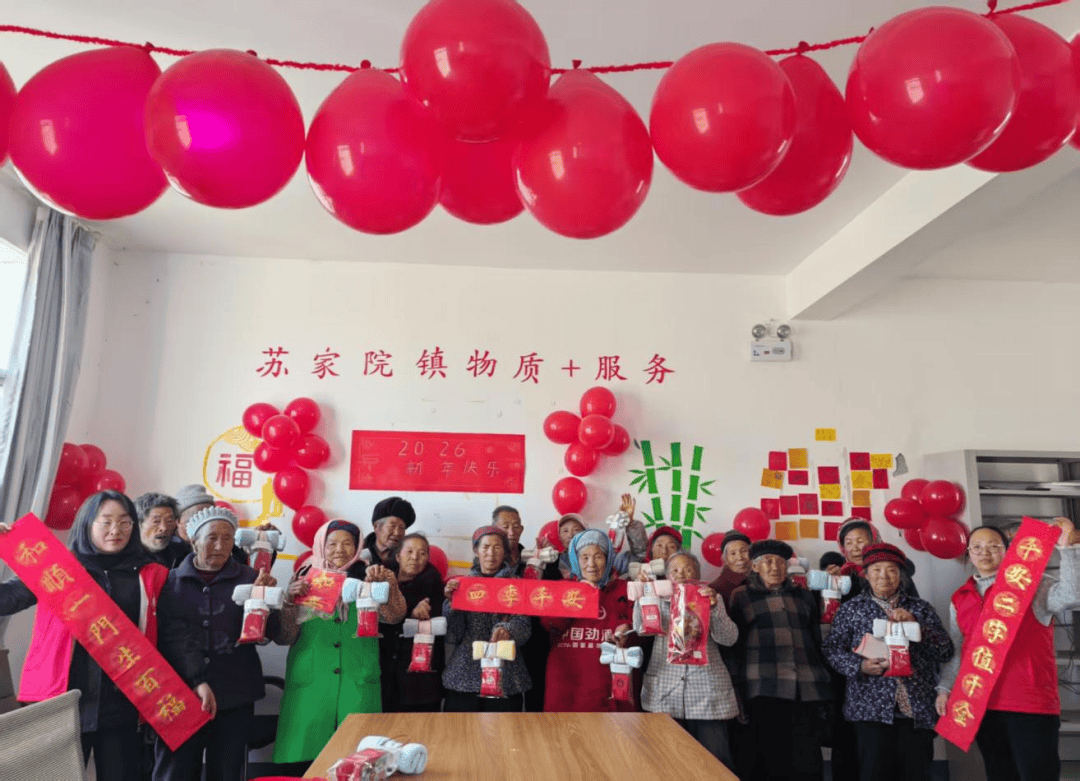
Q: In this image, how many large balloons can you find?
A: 12